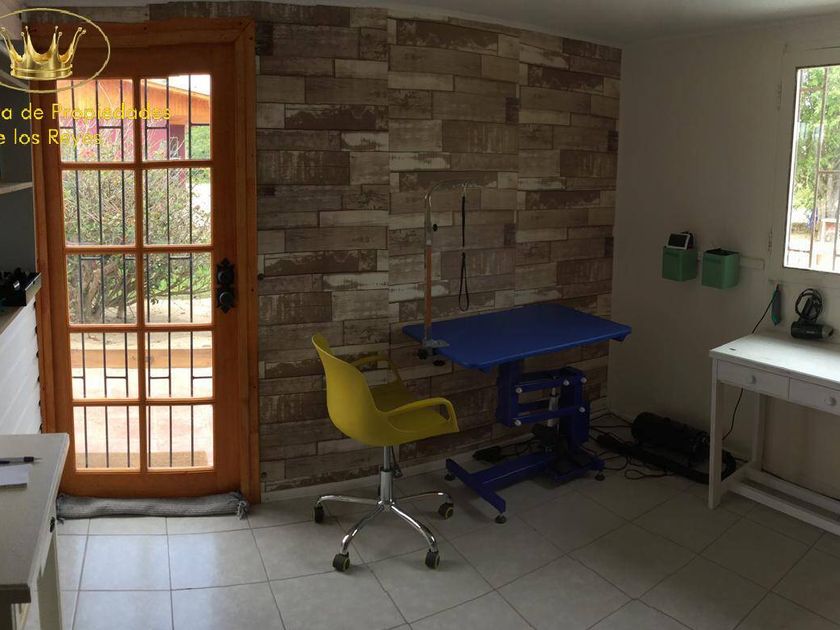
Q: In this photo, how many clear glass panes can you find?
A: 11